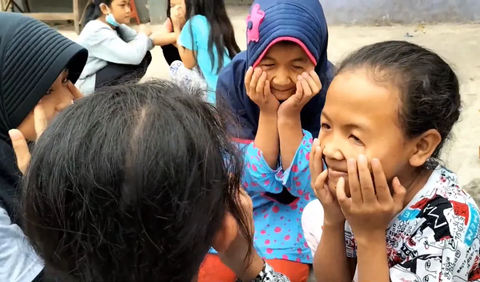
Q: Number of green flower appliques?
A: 0